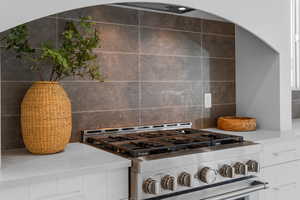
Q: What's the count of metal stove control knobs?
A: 7